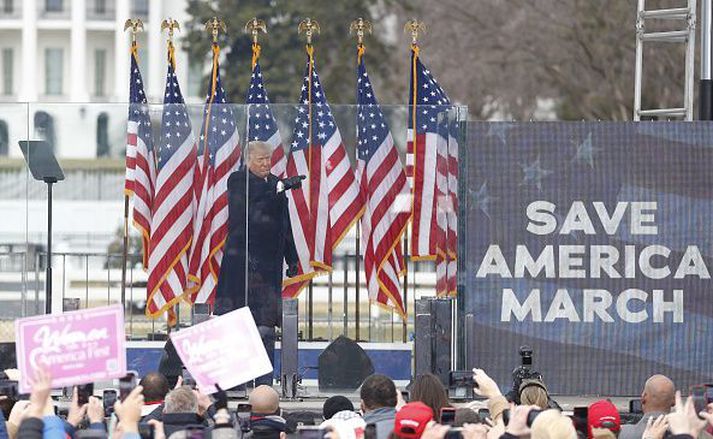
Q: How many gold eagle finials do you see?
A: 7